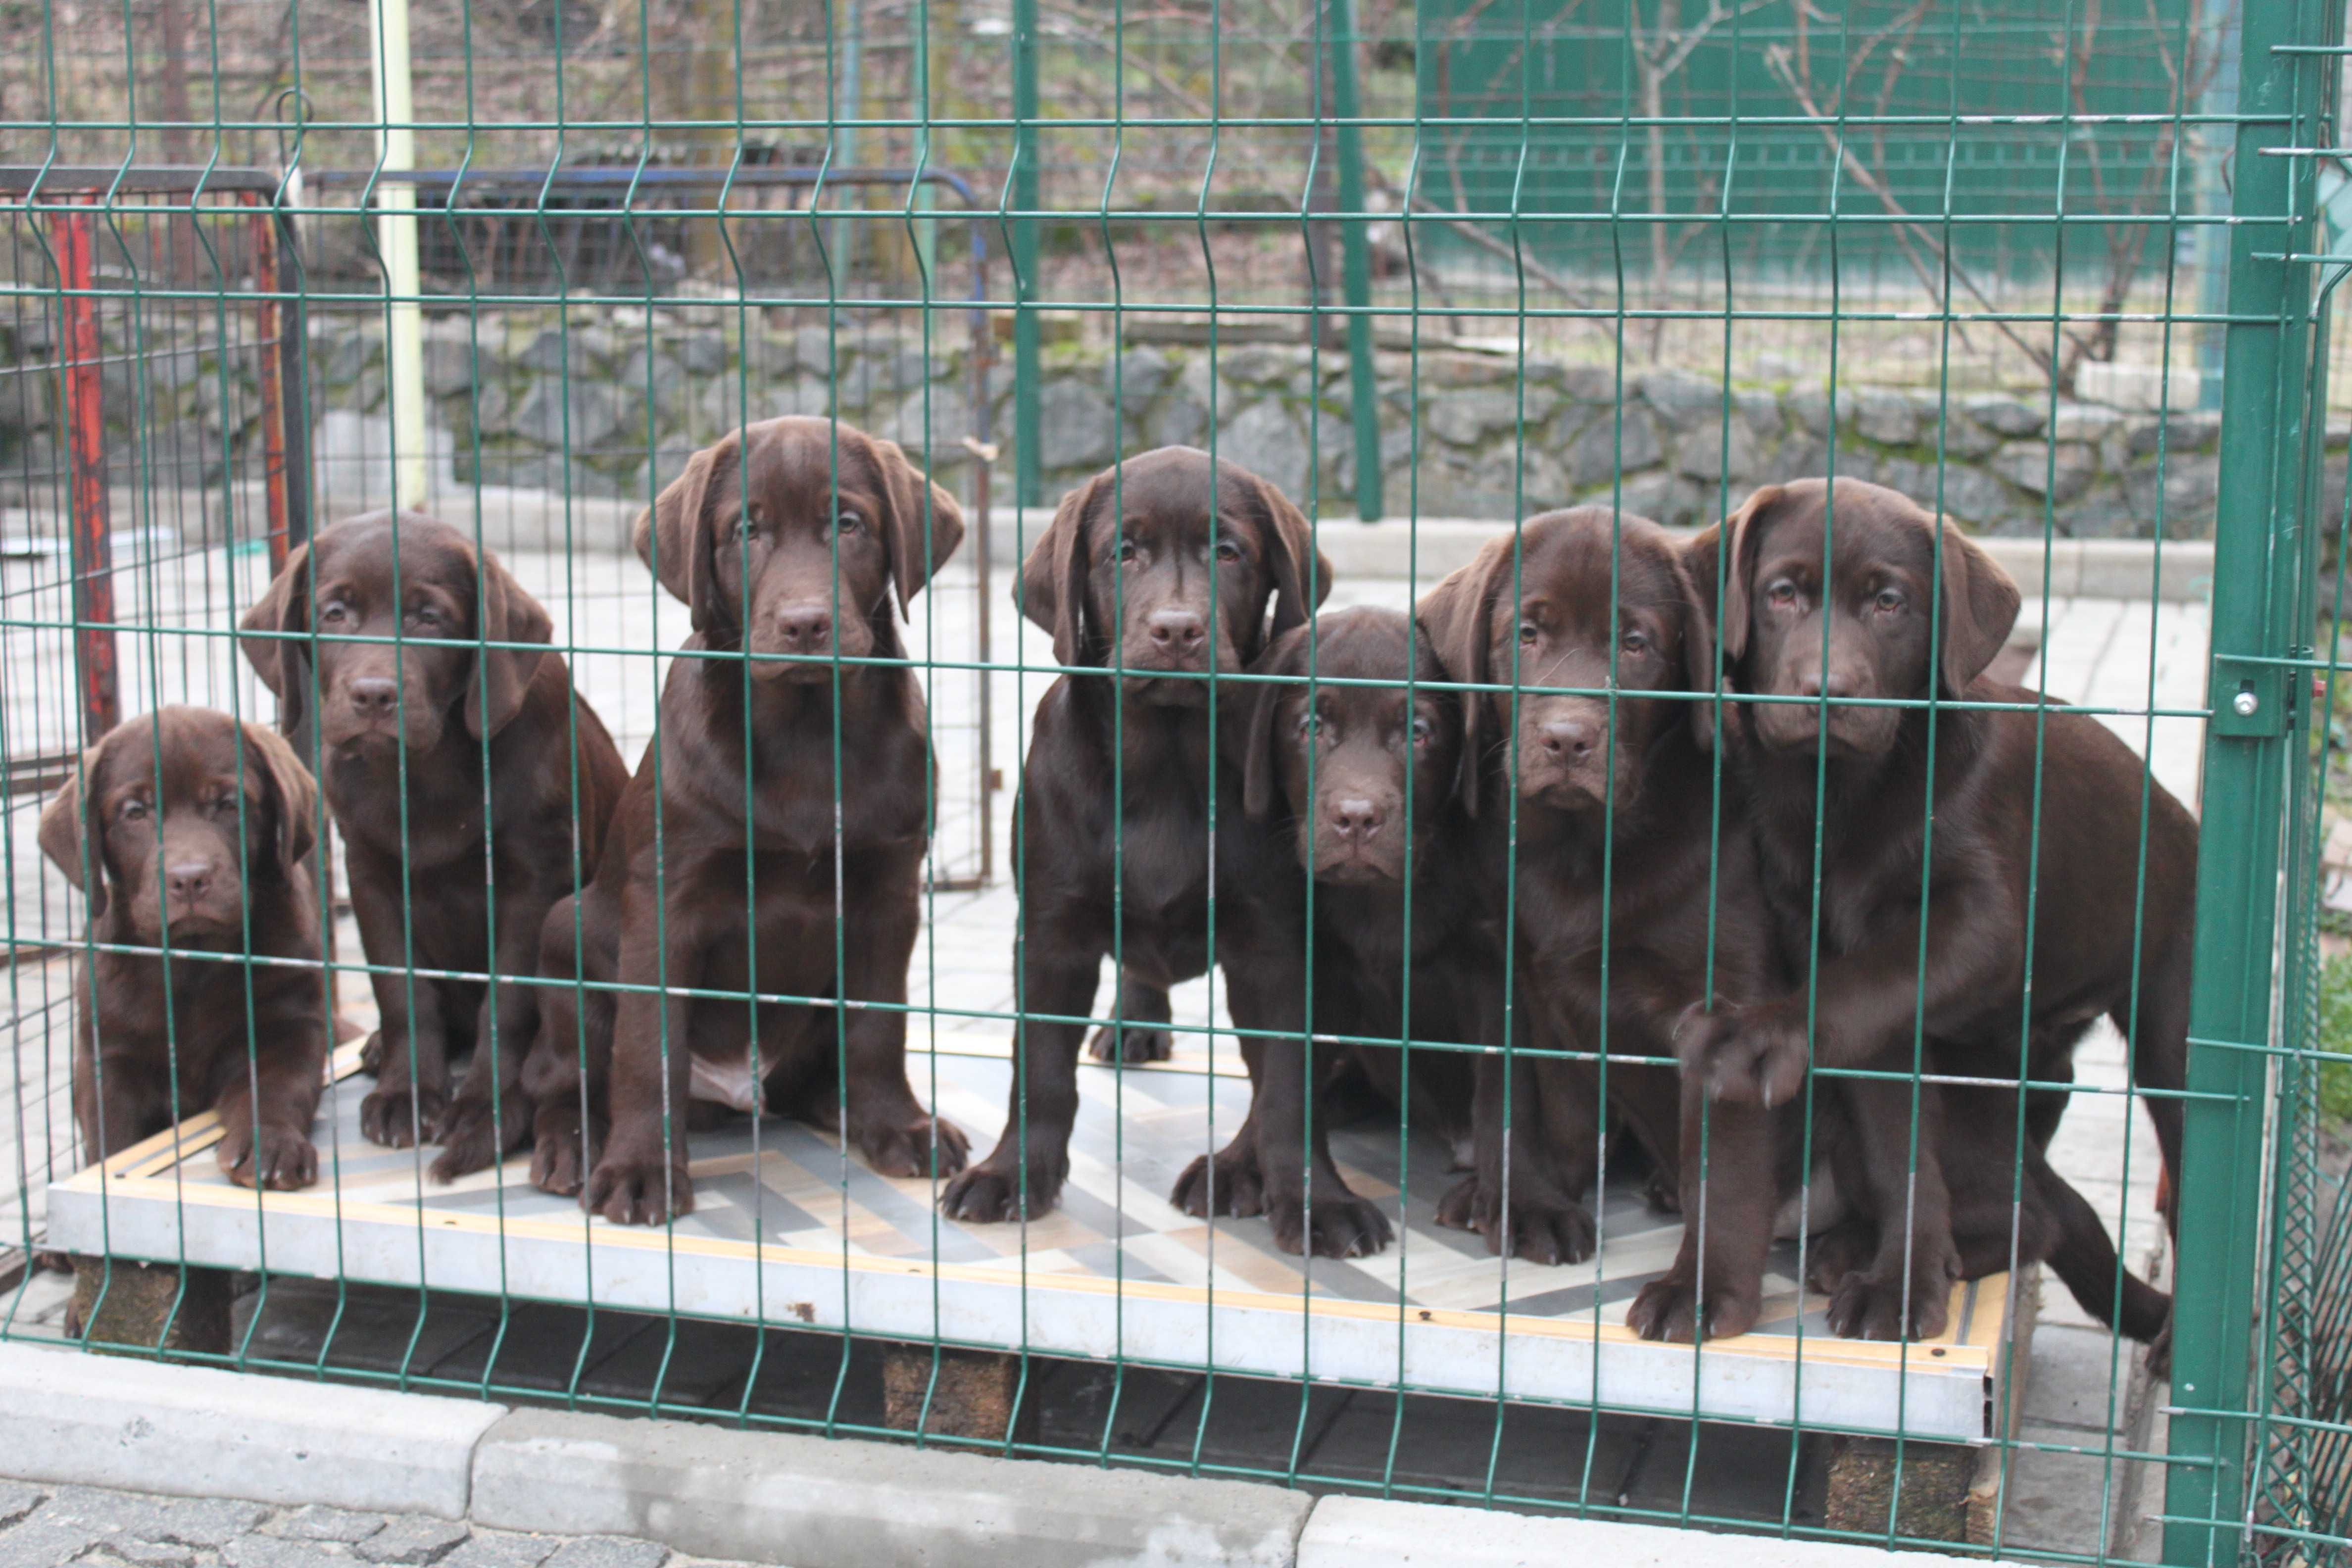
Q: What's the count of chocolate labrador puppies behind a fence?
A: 7